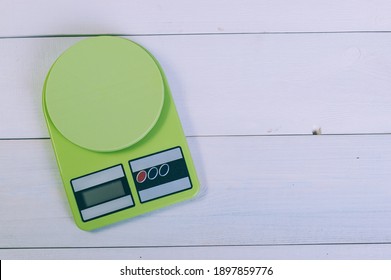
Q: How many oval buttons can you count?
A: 3